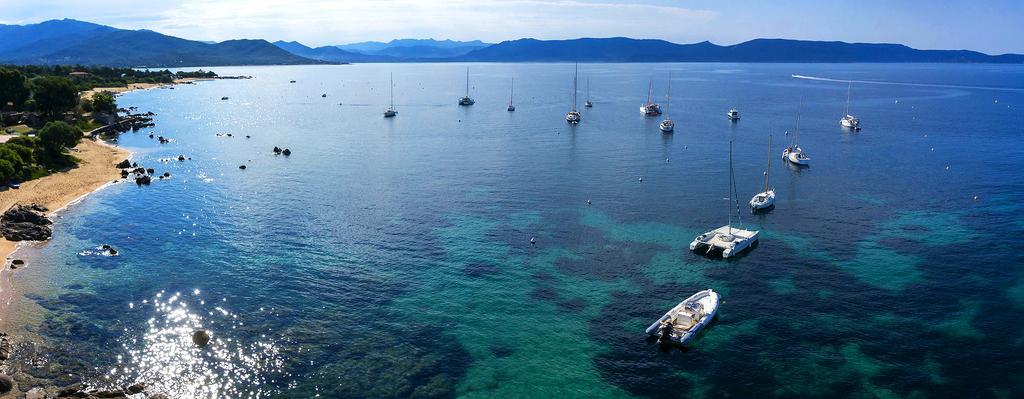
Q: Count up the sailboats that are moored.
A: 11